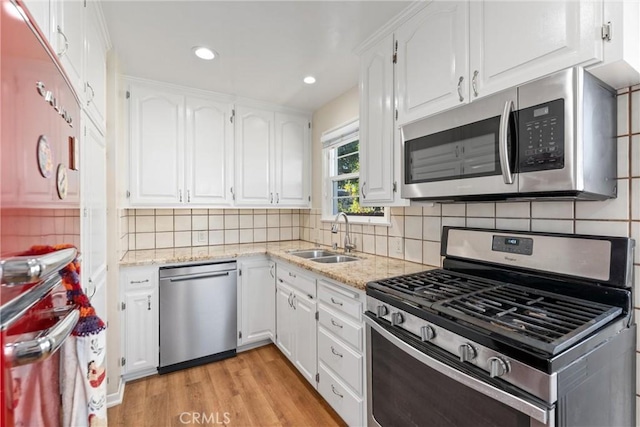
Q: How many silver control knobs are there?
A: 5